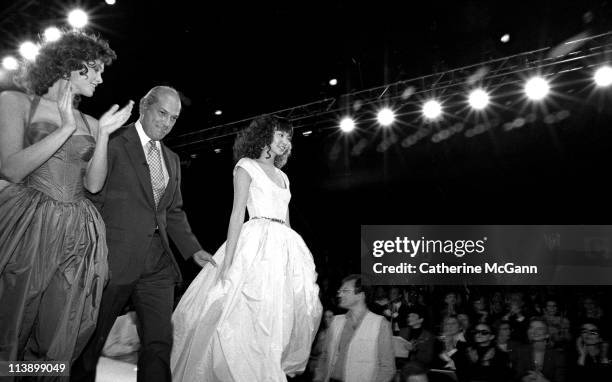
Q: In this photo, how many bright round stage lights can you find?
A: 10